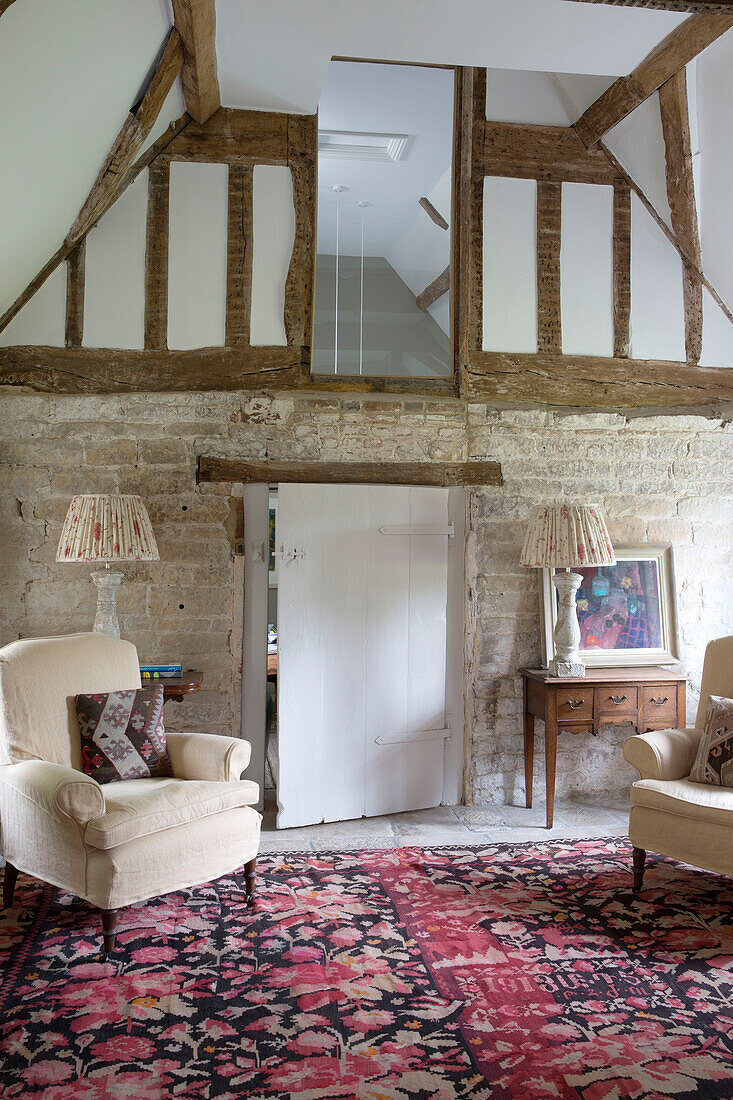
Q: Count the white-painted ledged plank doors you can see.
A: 1